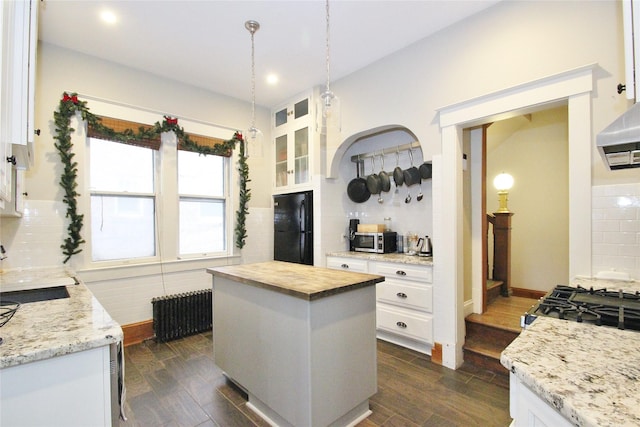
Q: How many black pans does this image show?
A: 6